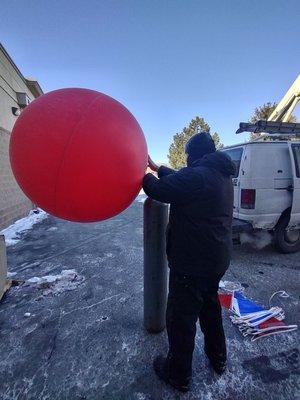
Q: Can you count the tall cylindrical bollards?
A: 1